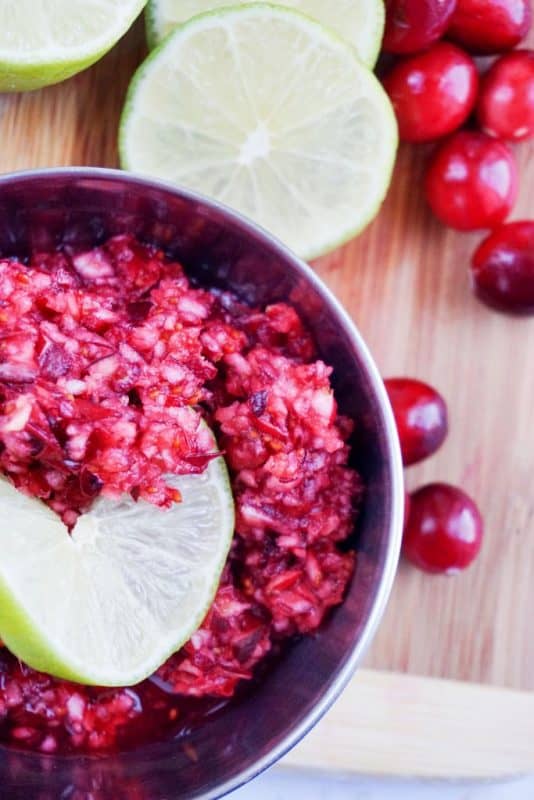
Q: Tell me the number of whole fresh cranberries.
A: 8